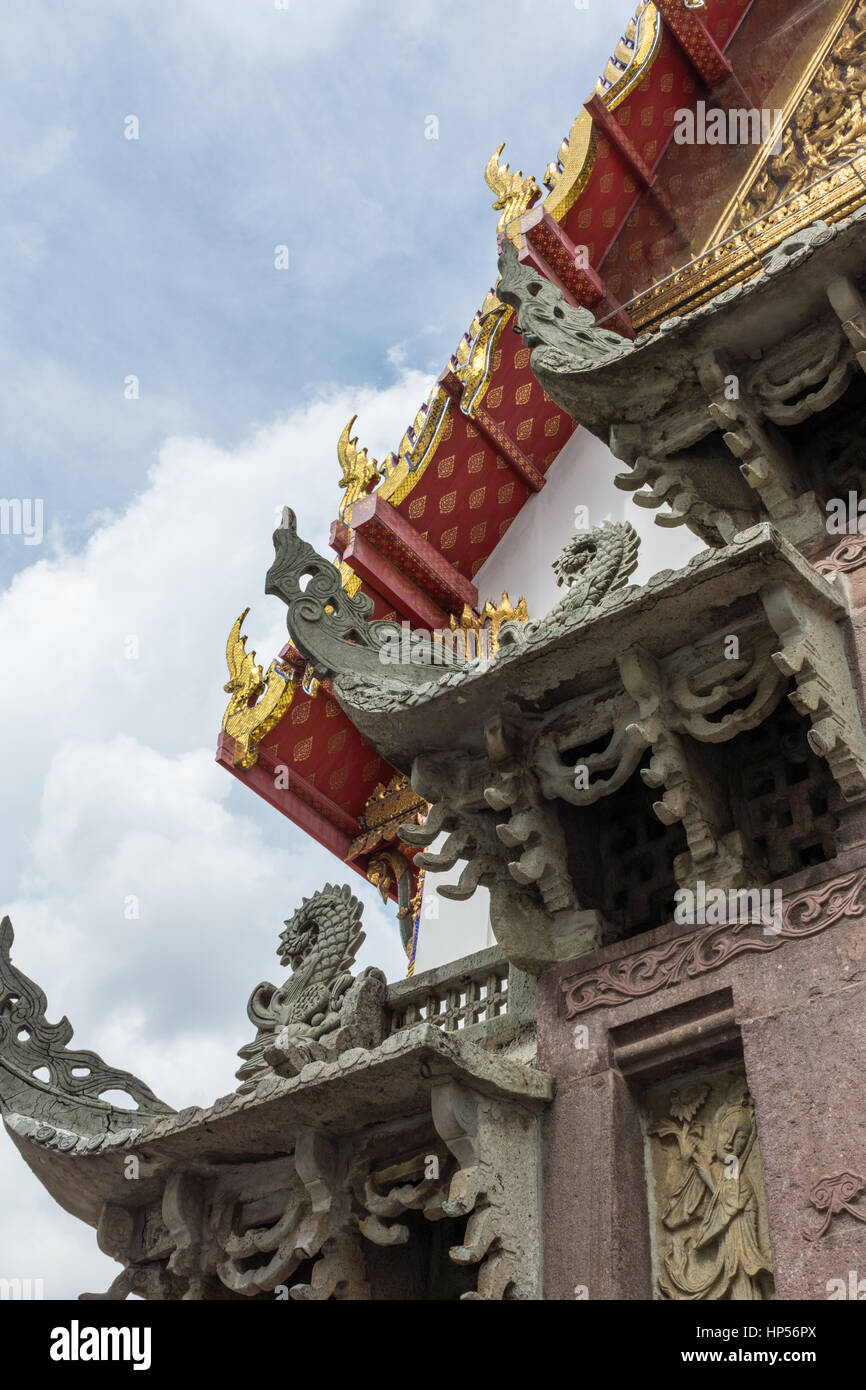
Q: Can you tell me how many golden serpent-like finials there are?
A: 3